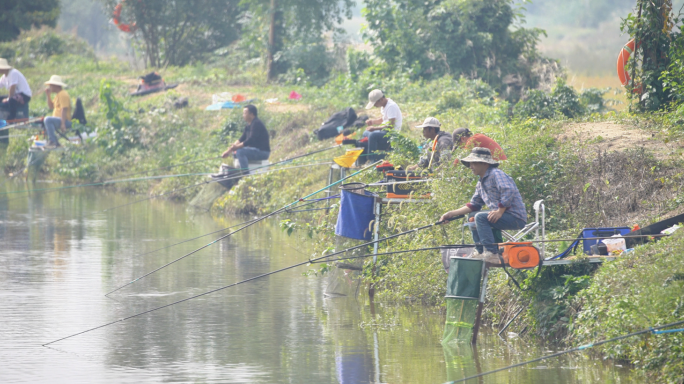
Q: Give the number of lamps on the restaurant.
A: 0